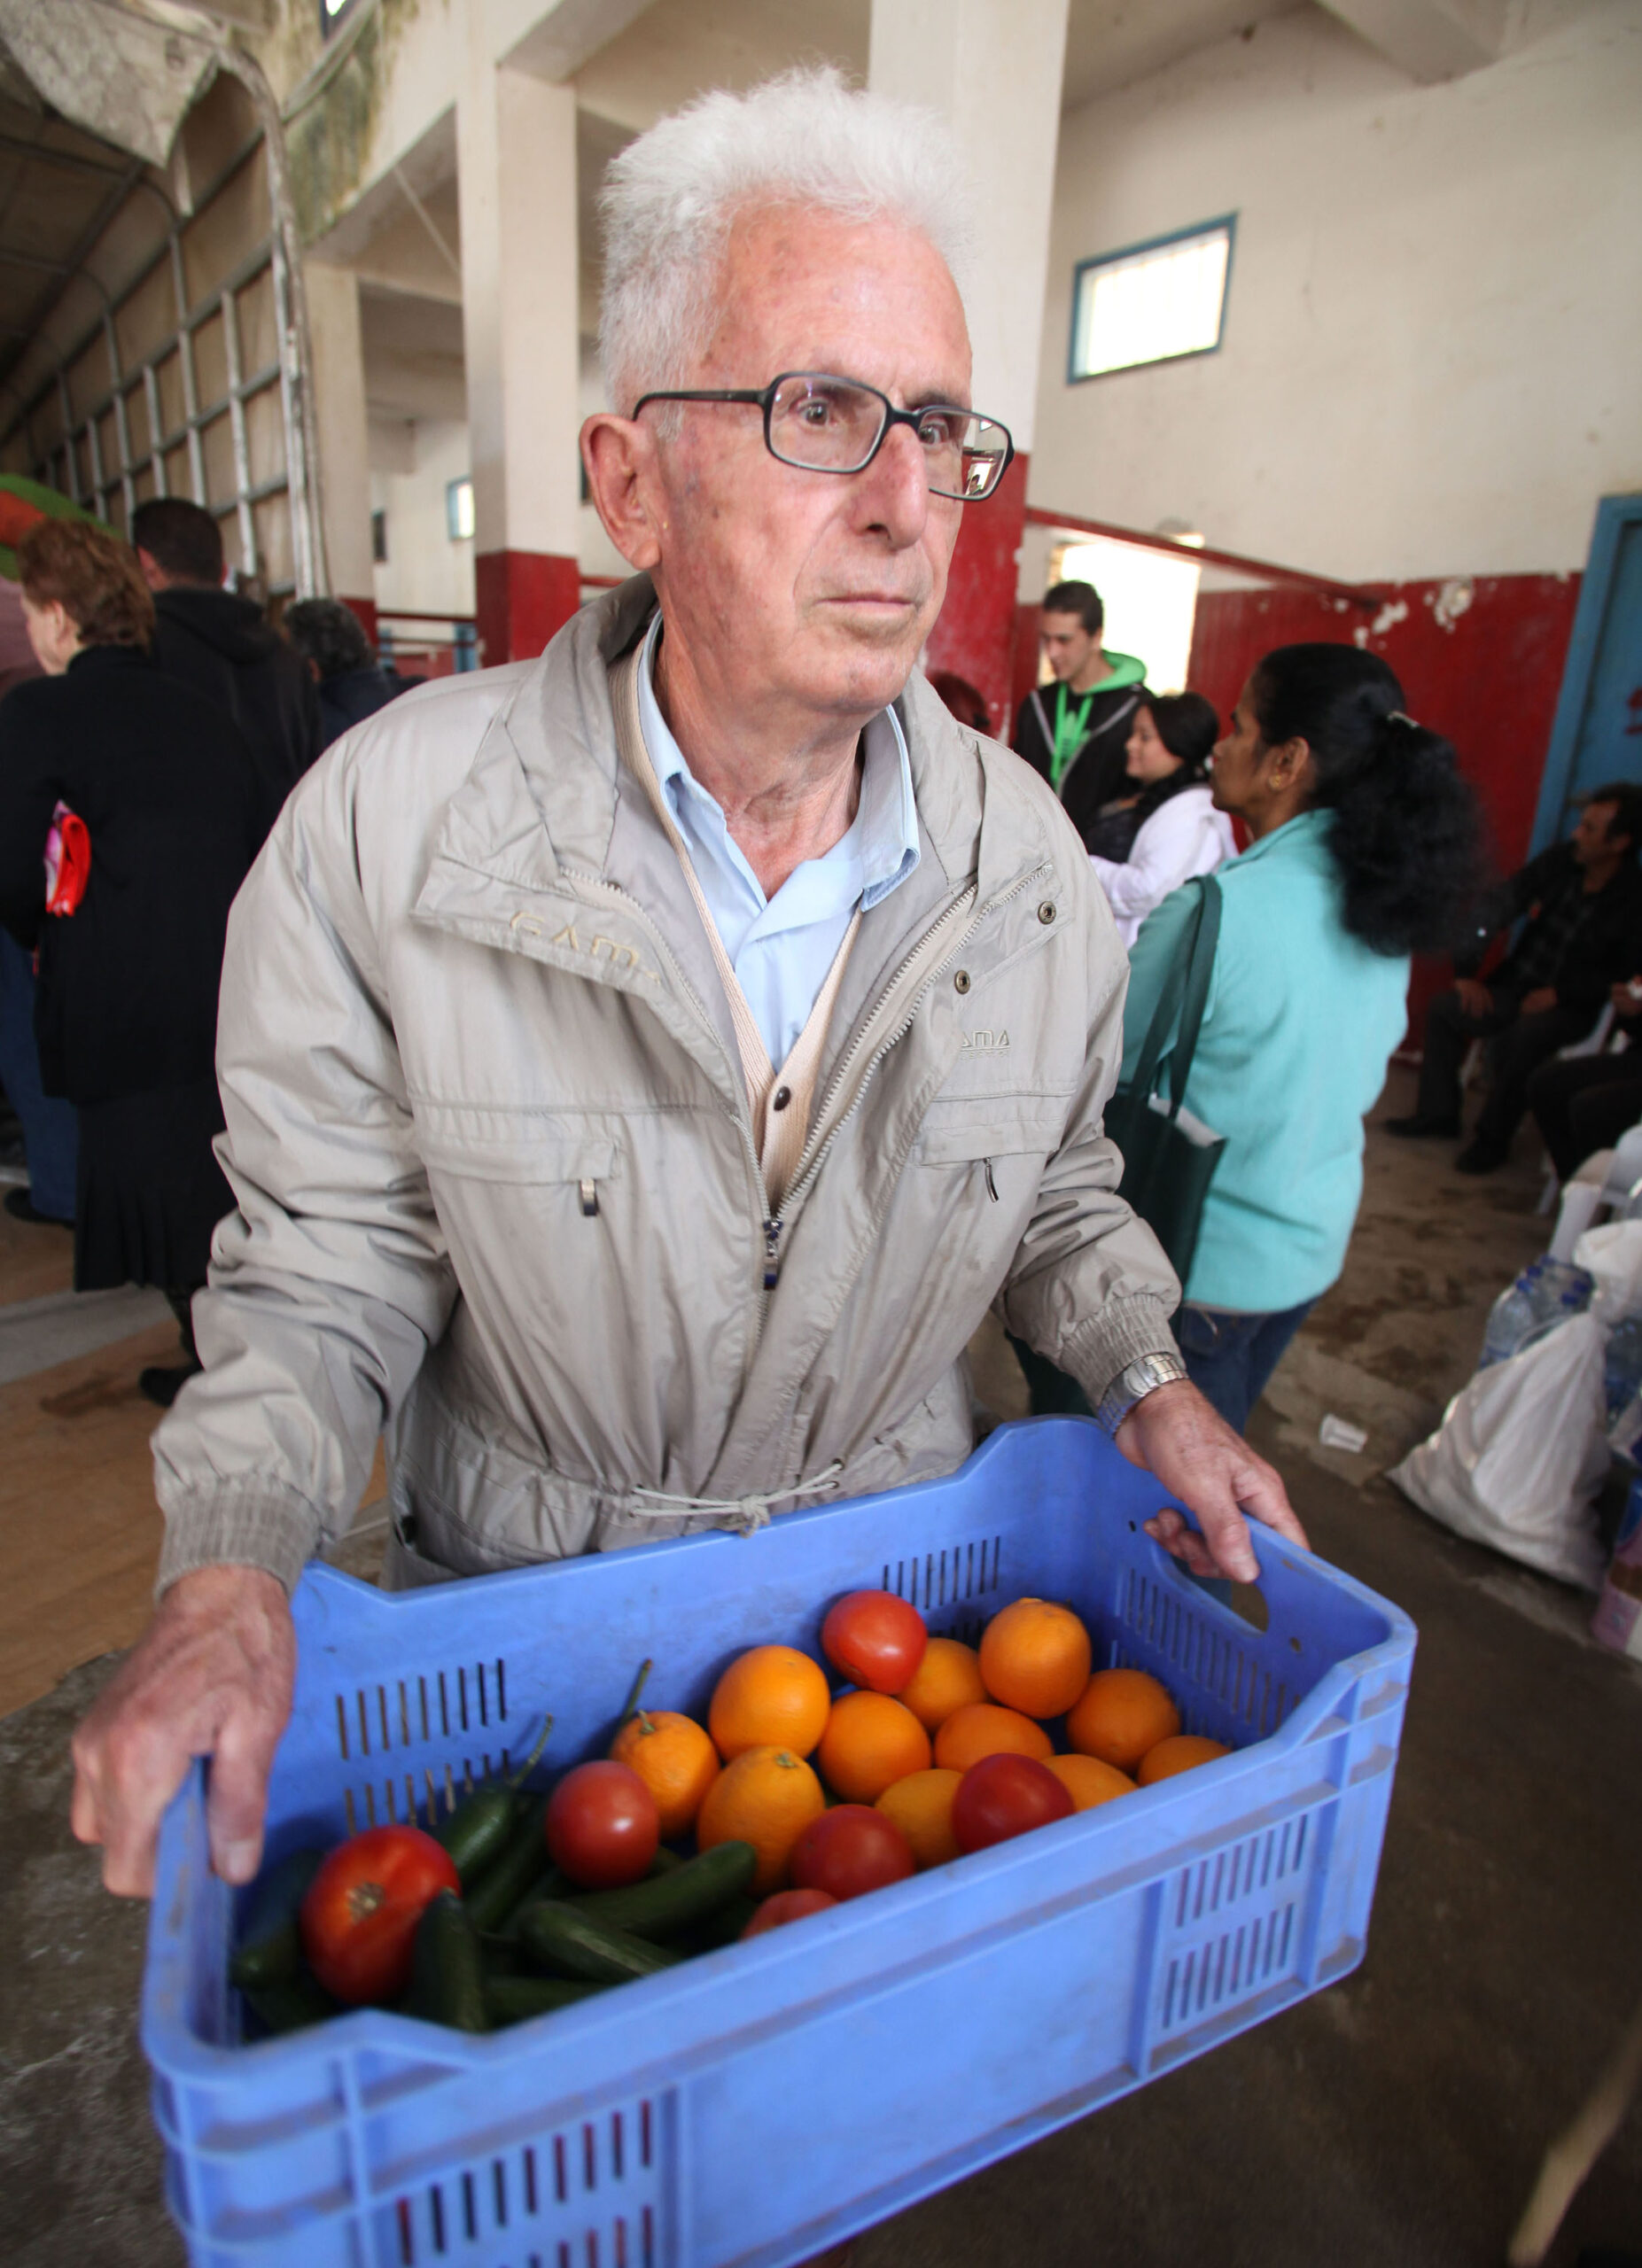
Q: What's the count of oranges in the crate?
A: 11